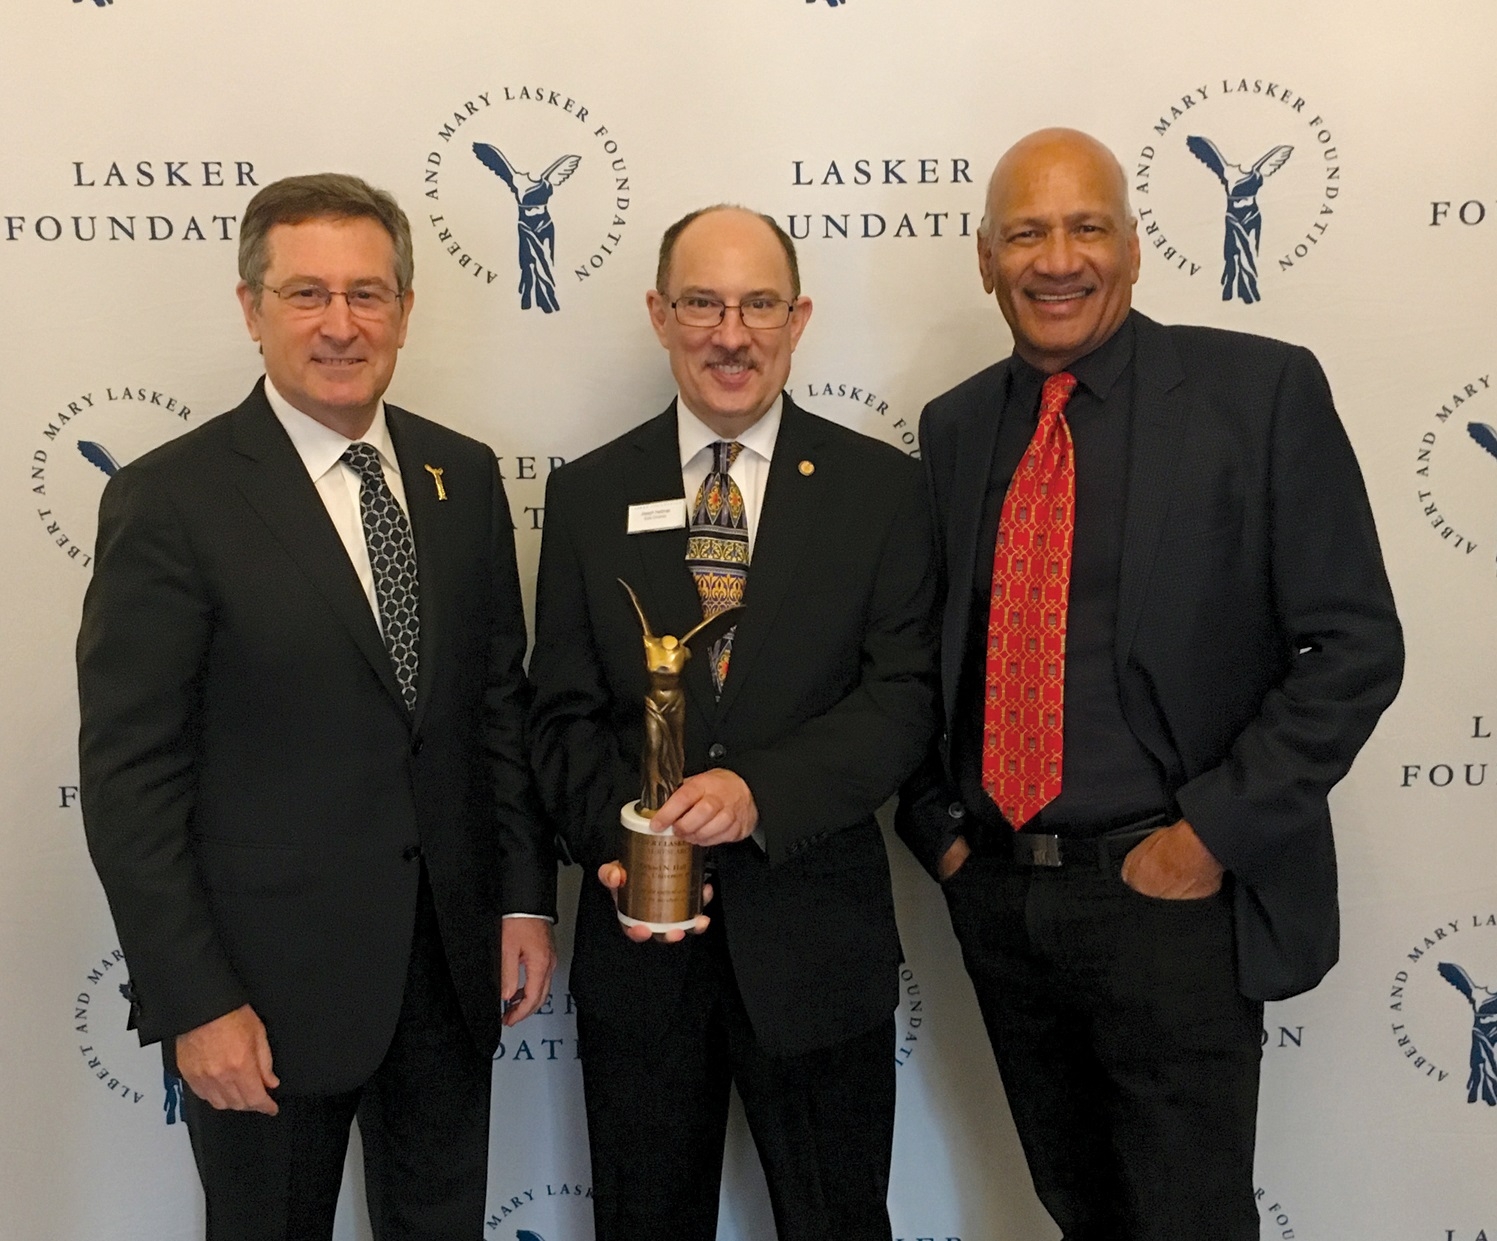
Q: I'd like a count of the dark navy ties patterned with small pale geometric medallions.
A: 1